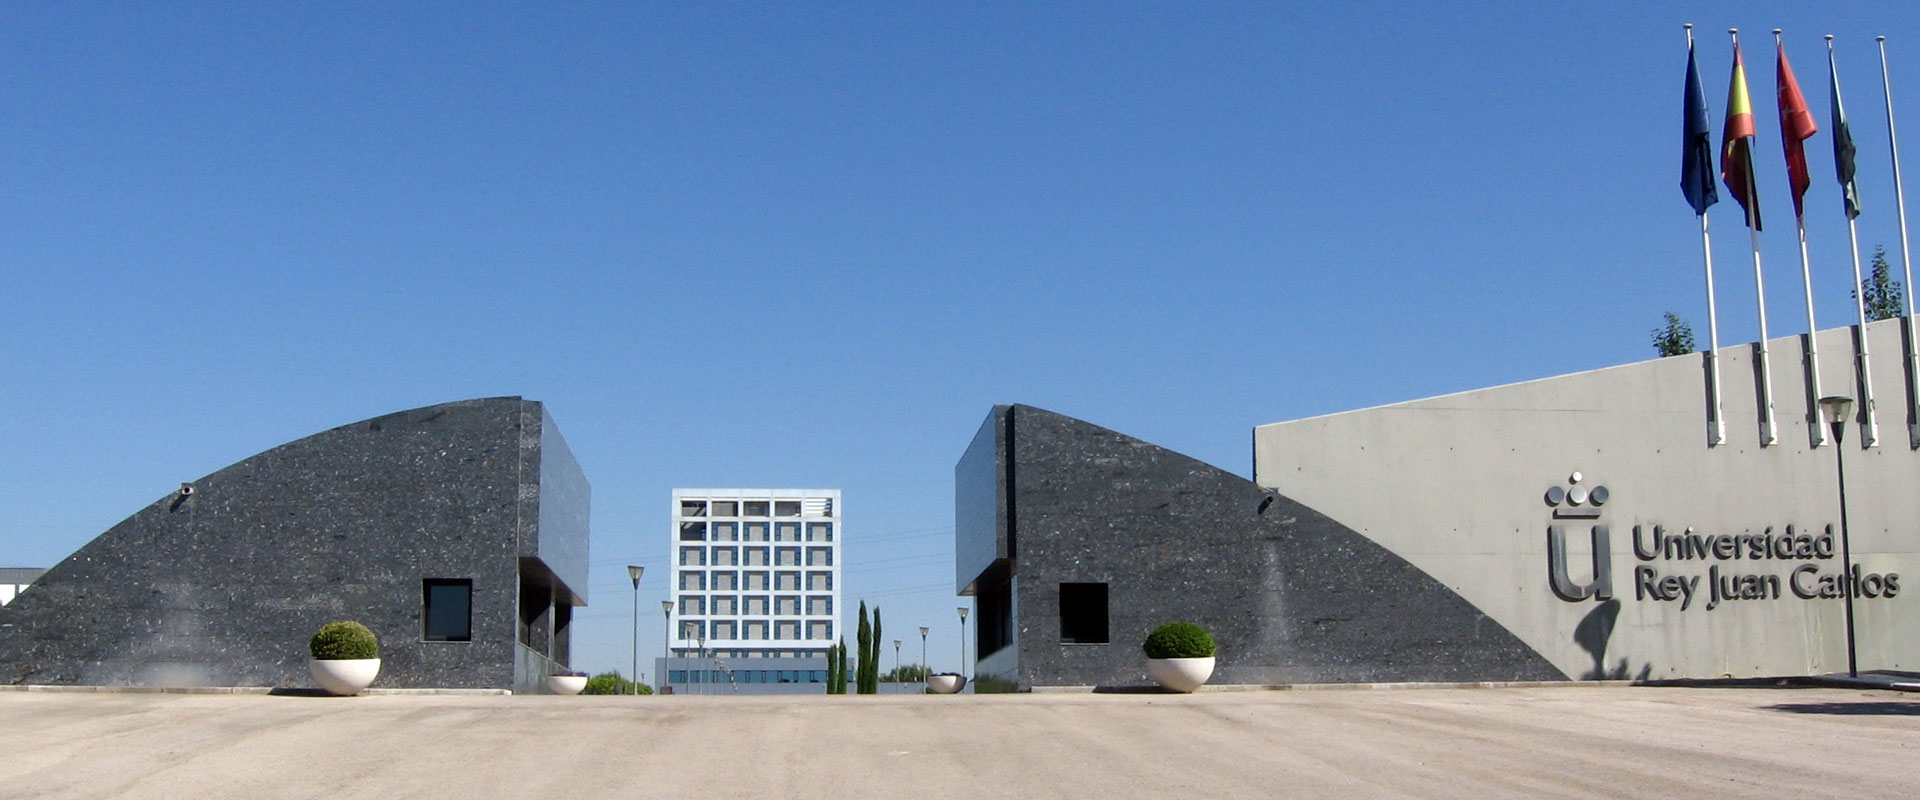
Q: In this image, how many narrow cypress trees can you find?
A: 4